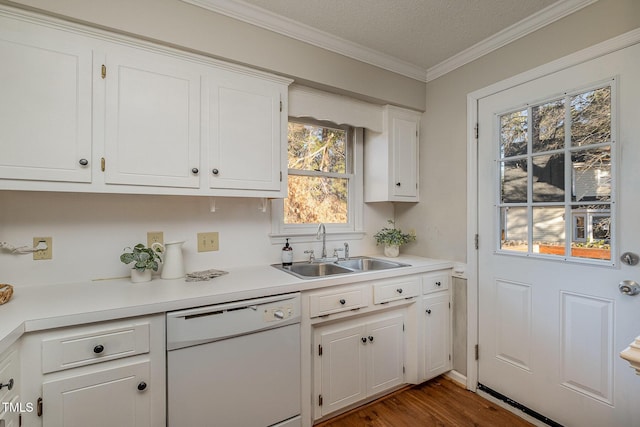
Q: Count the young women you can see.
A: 0